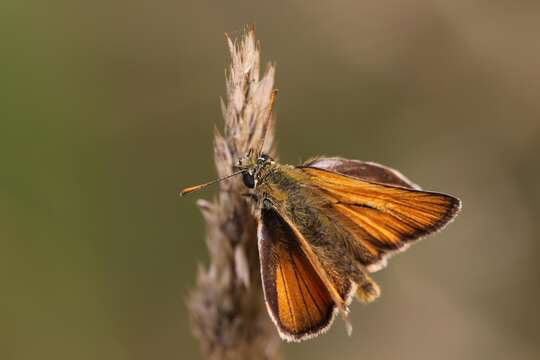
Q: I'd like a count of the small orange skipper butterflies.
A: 1